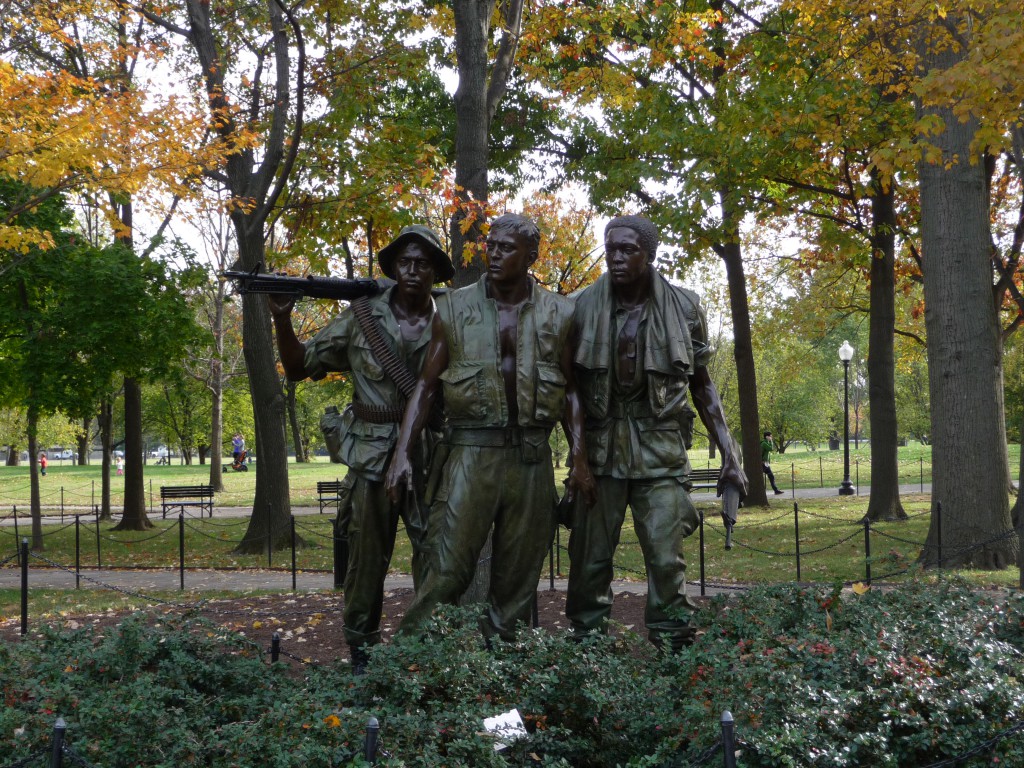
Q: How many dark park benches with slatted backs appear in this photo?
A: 3